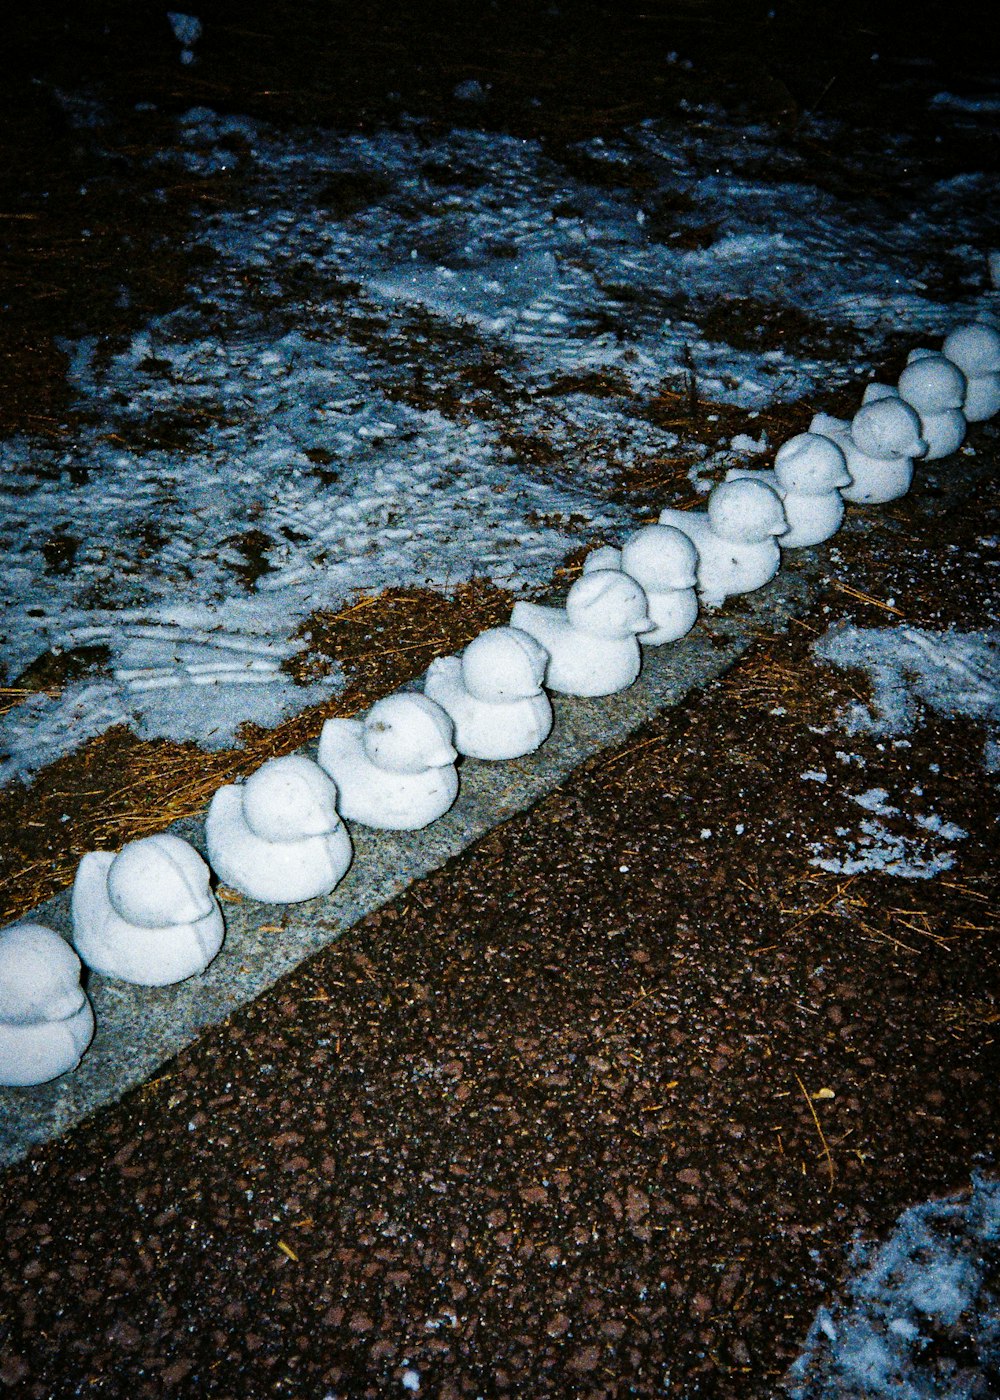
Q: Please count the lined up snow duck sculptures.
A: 12